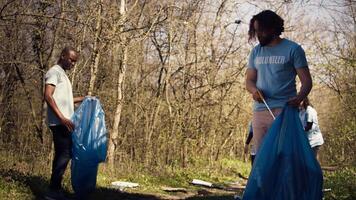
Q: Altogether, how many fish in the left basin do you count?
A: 0